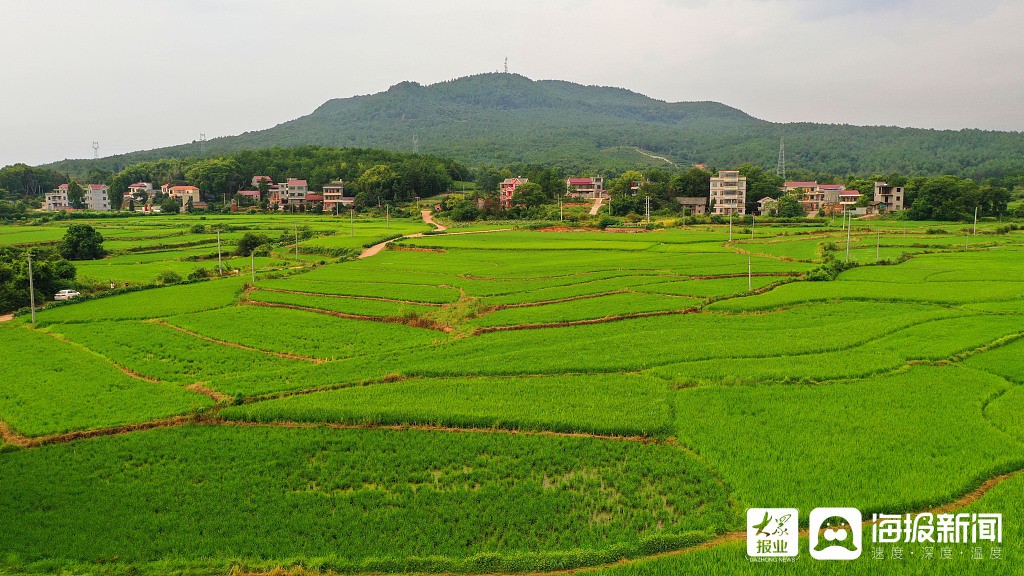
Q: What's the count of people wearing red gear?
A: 0